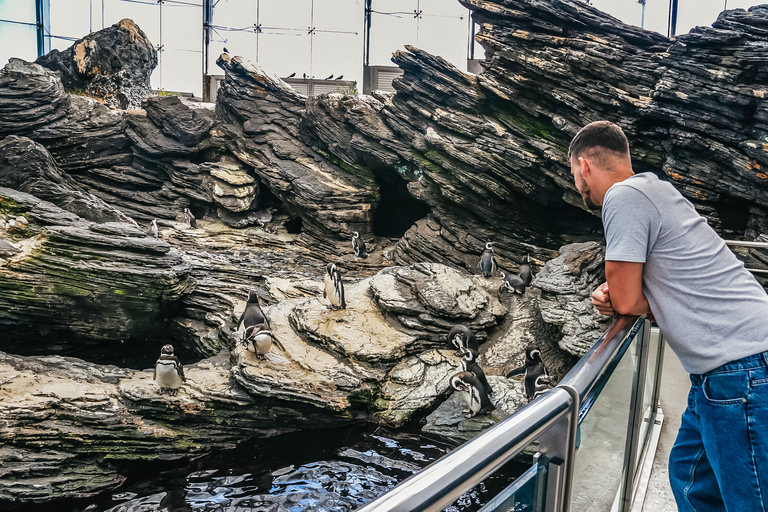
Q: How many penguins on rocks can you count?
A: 15